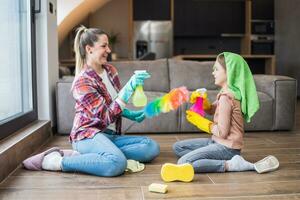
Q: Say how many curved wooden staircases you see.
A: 1